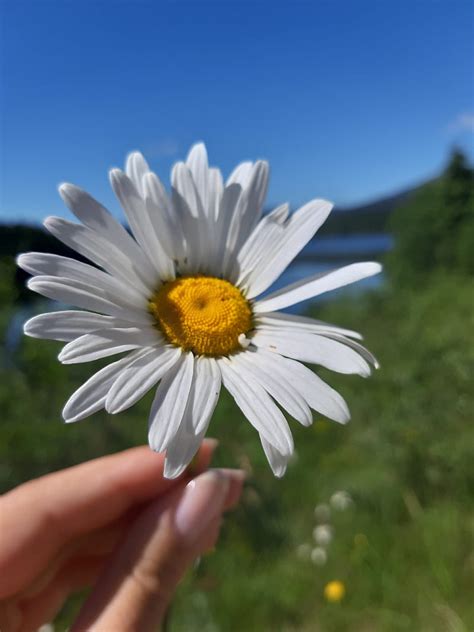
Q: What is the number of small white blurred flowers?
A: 5